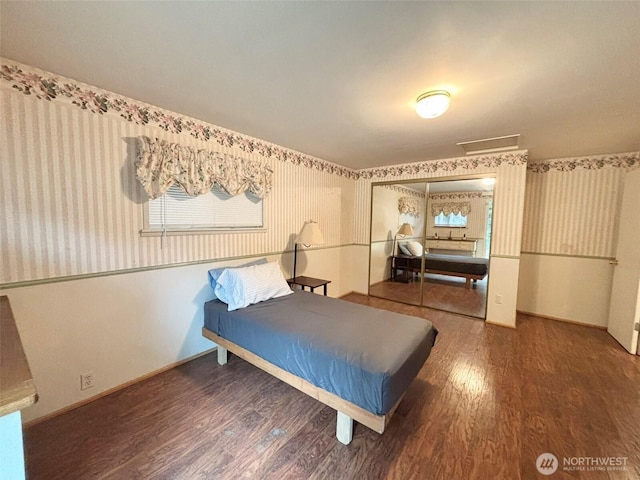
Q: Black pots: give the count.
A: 0